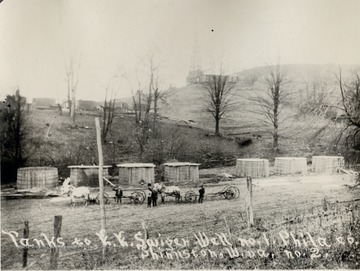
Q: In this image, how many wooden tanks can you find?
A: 7